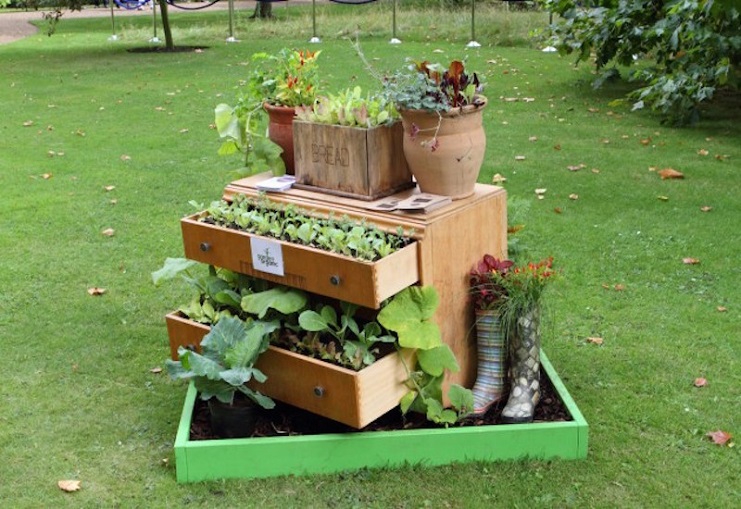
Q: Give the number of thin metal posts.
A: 7